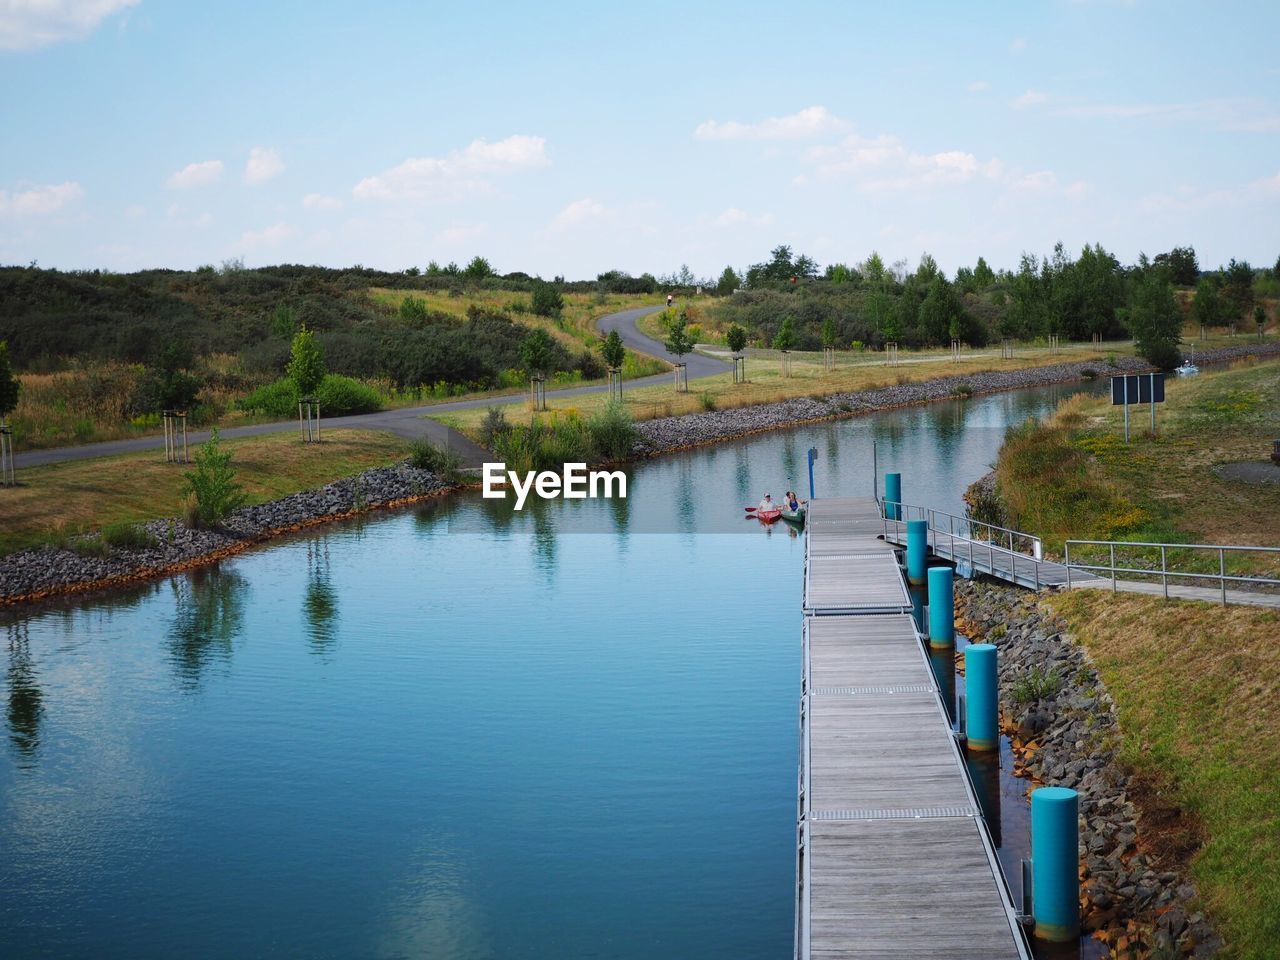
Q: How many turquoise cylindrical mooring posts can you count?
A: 5